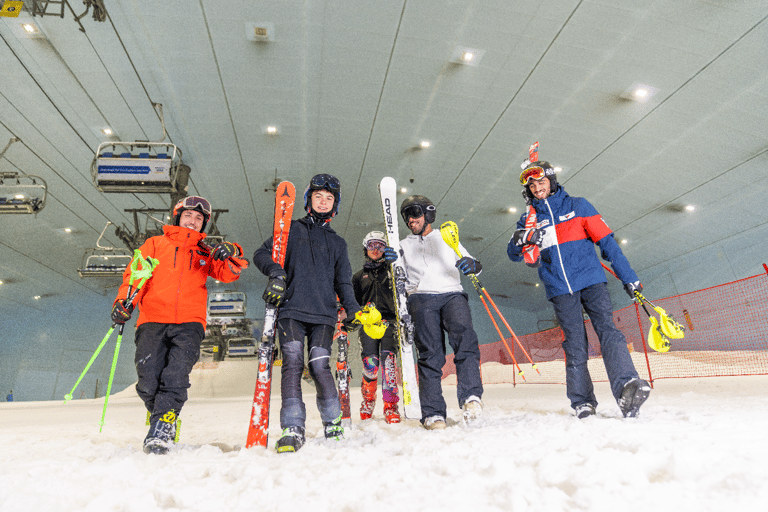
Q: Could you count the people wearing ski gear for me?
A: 5